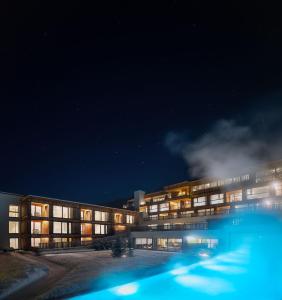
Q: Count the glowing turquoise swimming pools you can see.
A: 1